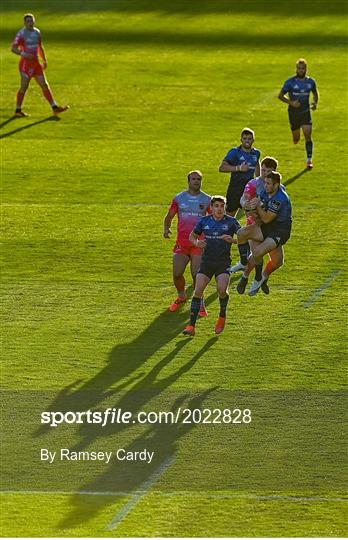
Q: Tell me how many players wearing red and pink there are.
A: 3